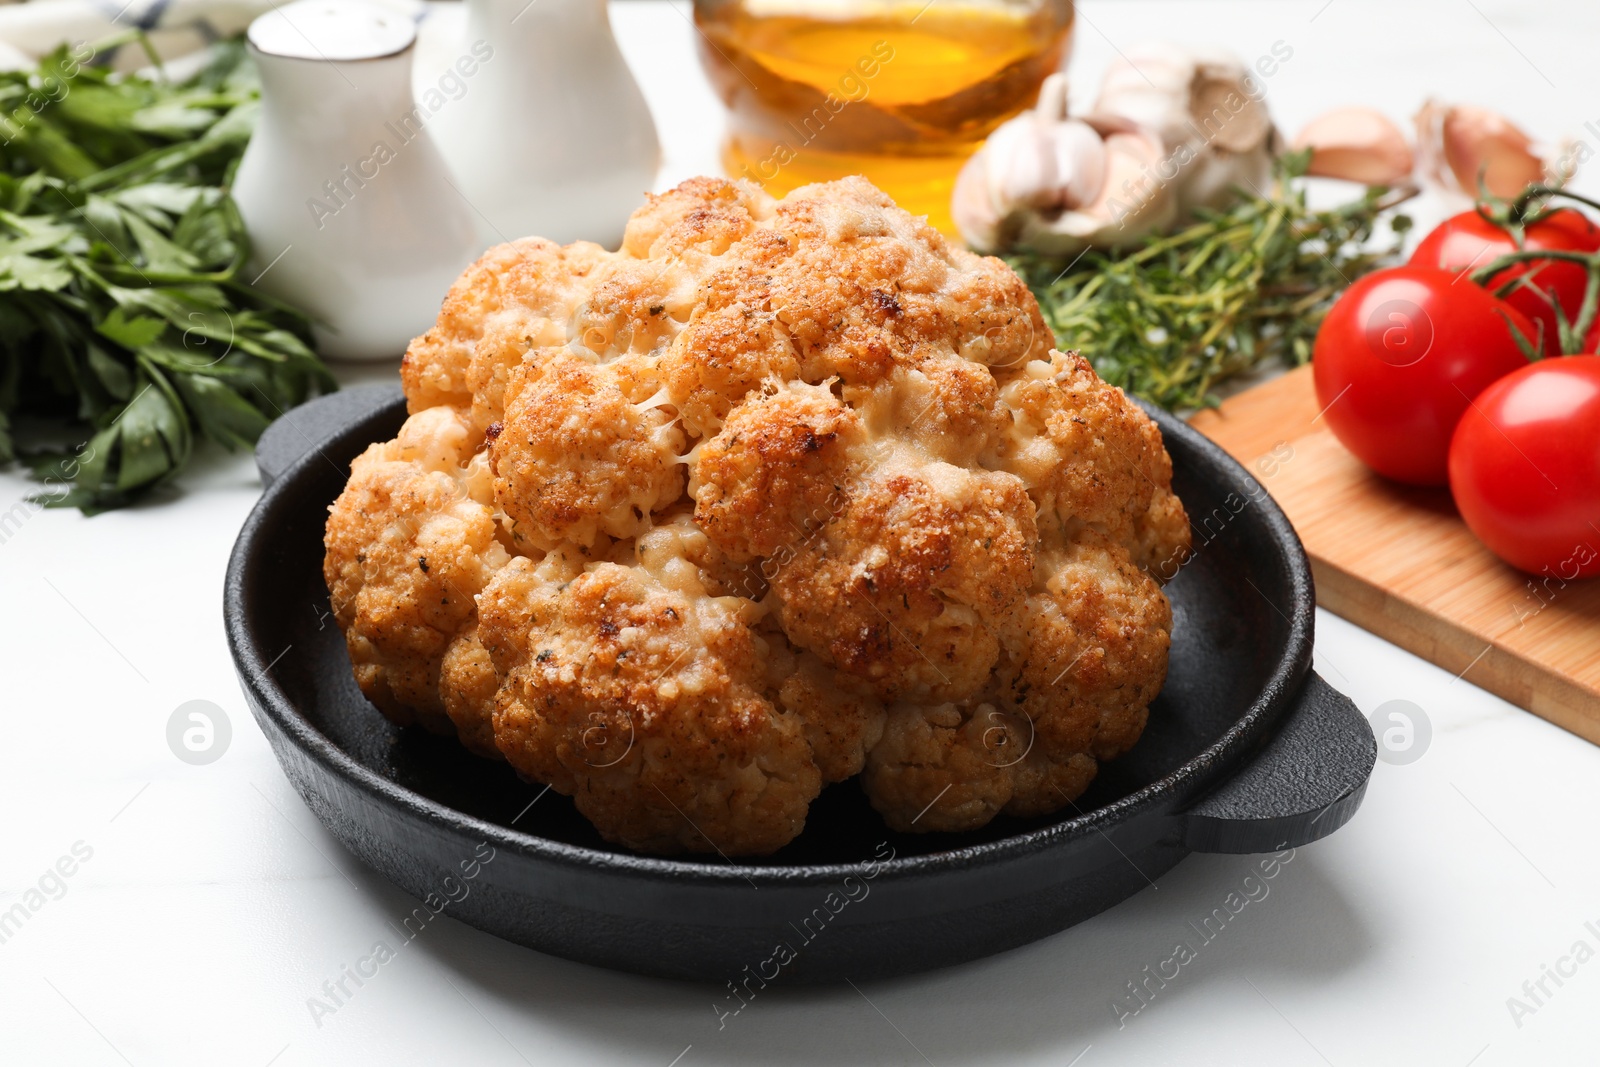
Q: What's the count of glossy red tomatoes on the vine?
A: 3